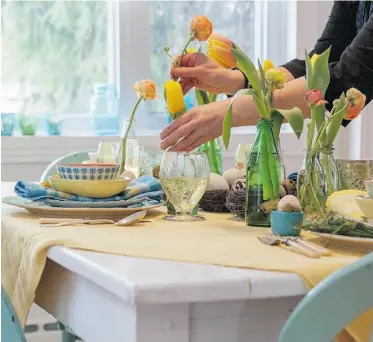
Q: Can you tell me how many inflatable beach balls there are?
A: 0